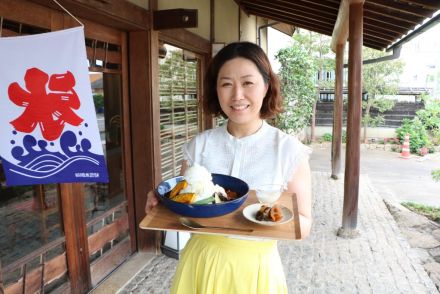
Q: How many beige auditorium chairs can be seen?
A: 0